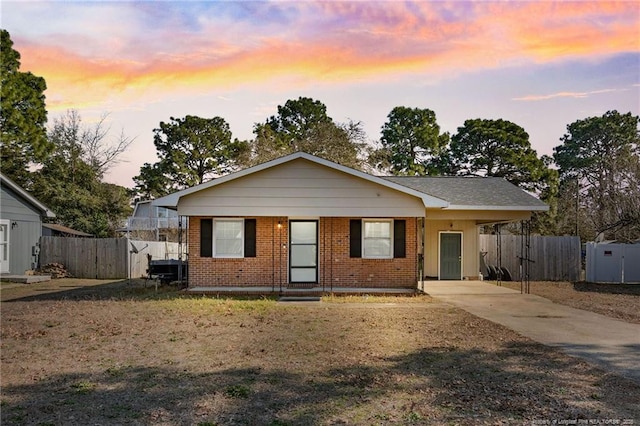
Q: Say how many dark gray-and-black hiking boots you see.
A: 0